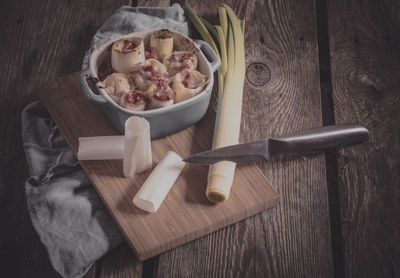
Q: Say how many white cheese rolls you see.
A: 3